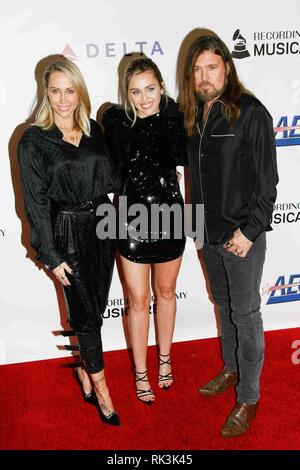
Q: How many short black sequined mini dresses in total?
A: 1